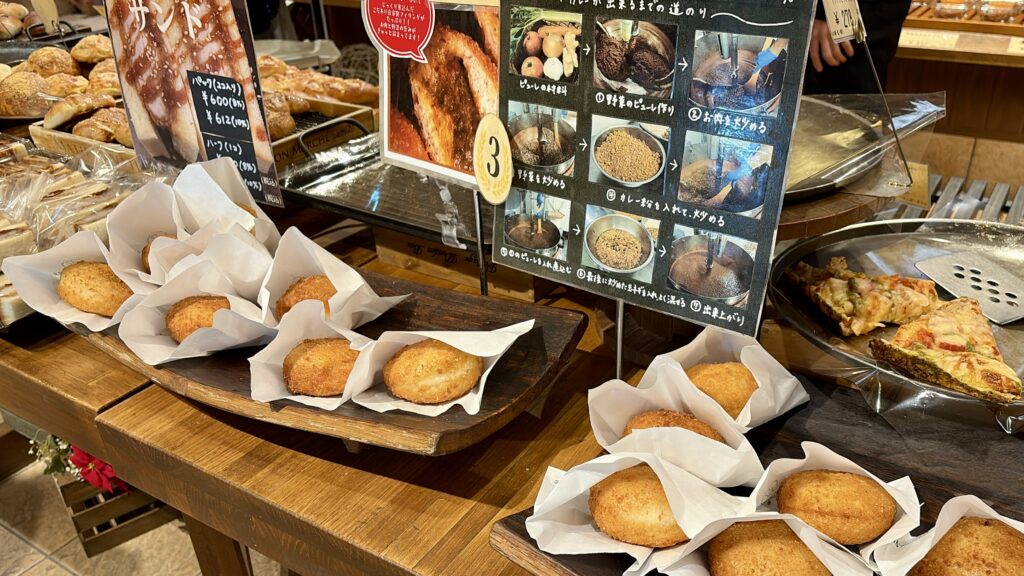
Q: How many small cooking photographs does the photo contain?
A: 9